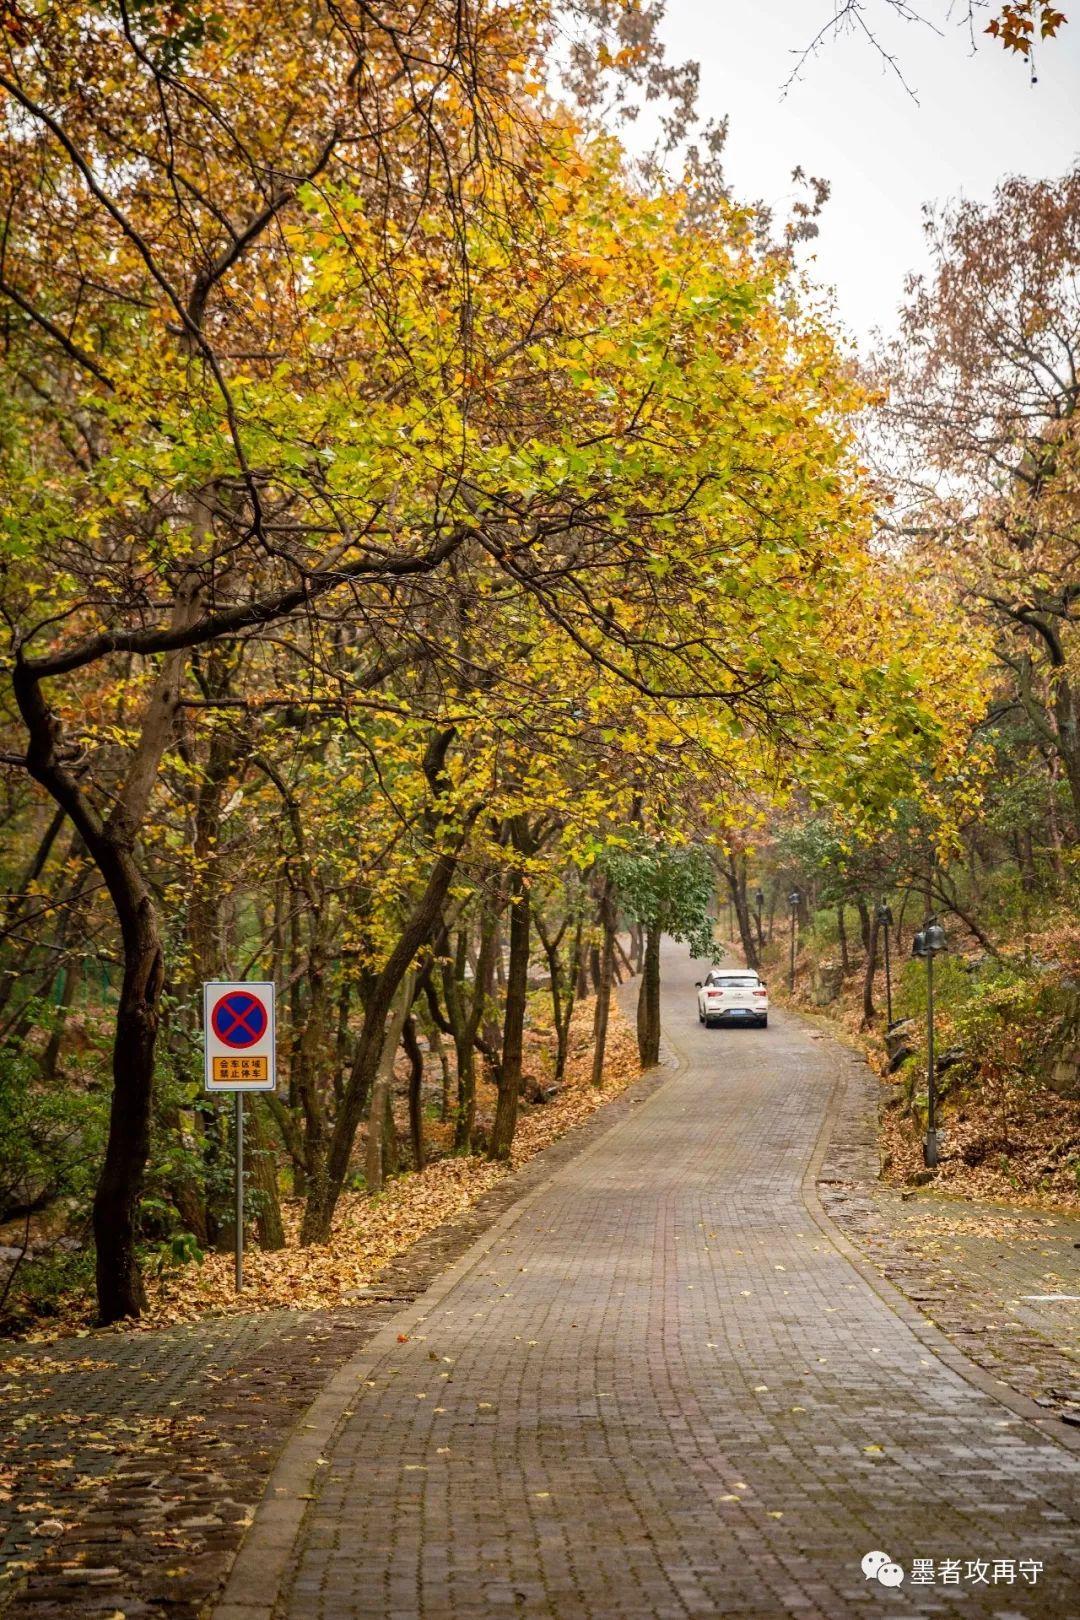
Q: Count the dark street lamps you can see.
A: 4